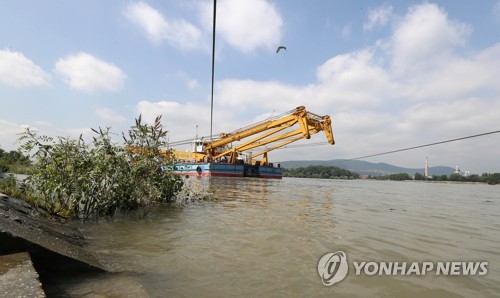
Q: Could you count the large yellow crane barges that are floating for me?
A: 1